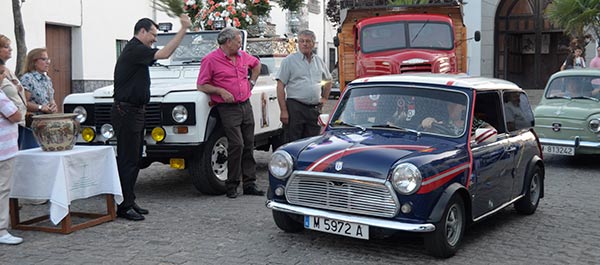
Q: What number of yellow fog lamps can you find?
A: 3